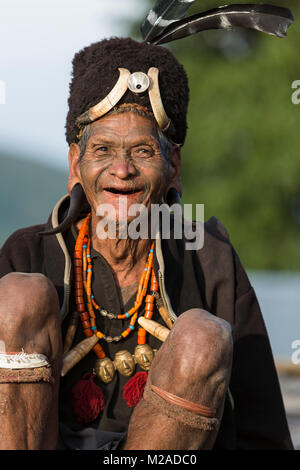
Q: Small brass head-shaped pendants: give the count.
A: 3